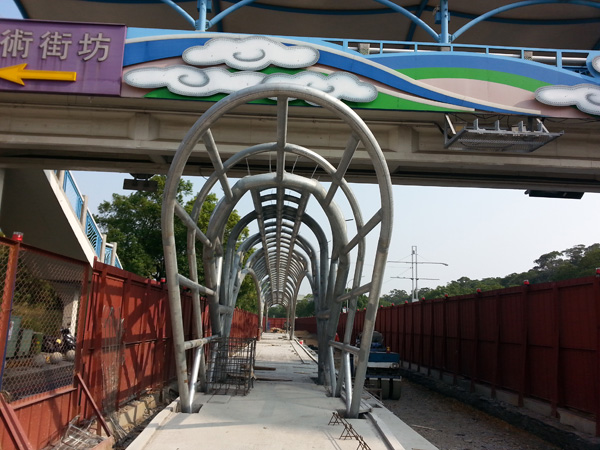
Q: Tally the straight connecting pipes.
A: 9